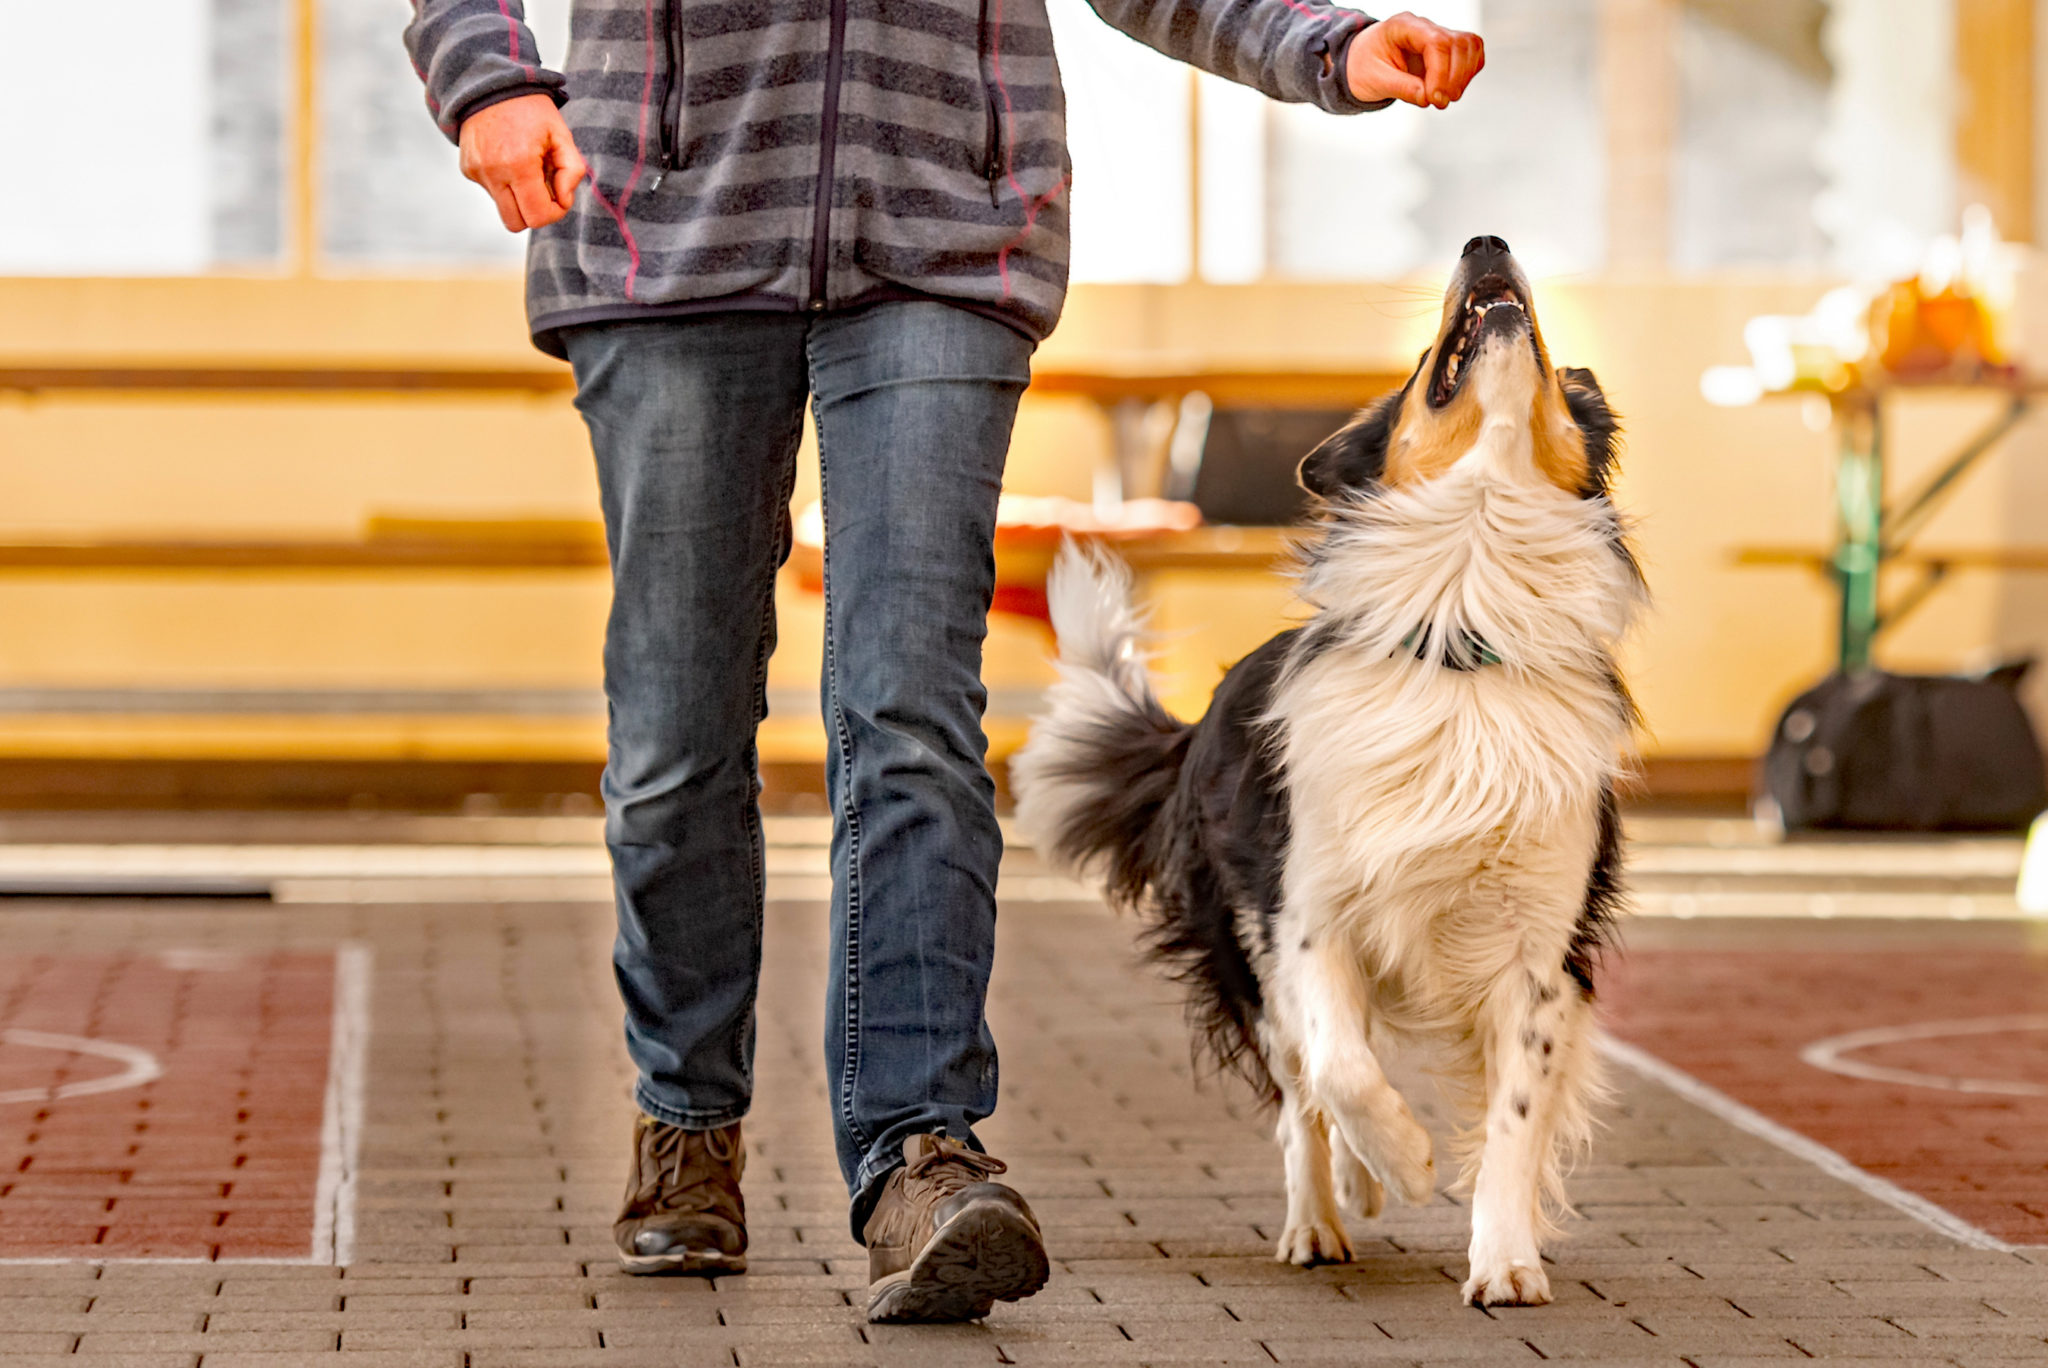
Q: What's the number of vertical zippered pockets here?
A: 2